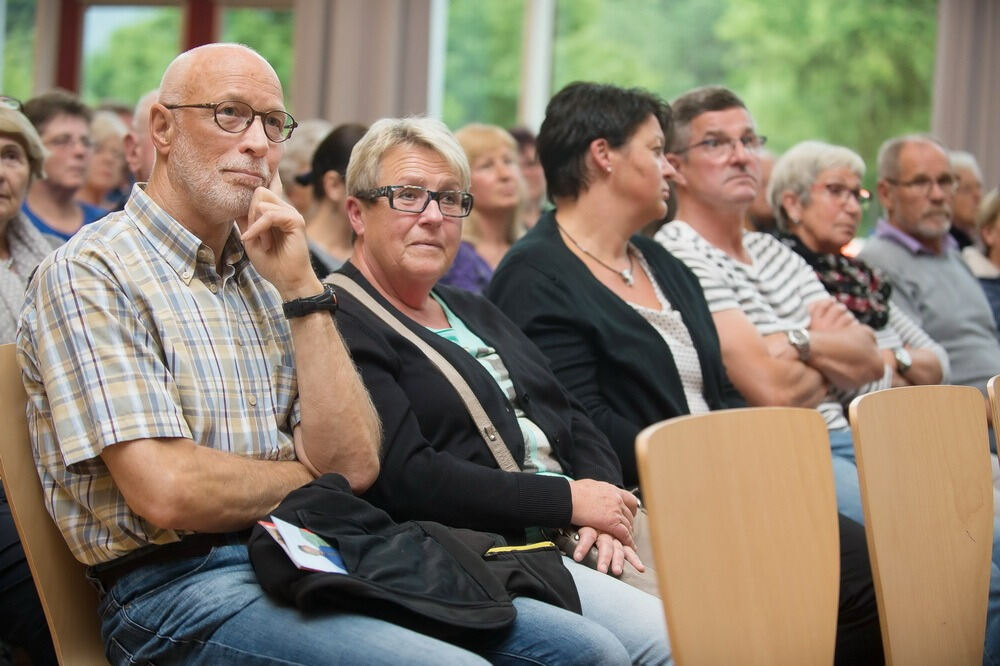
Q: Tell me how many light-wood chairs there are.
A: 4